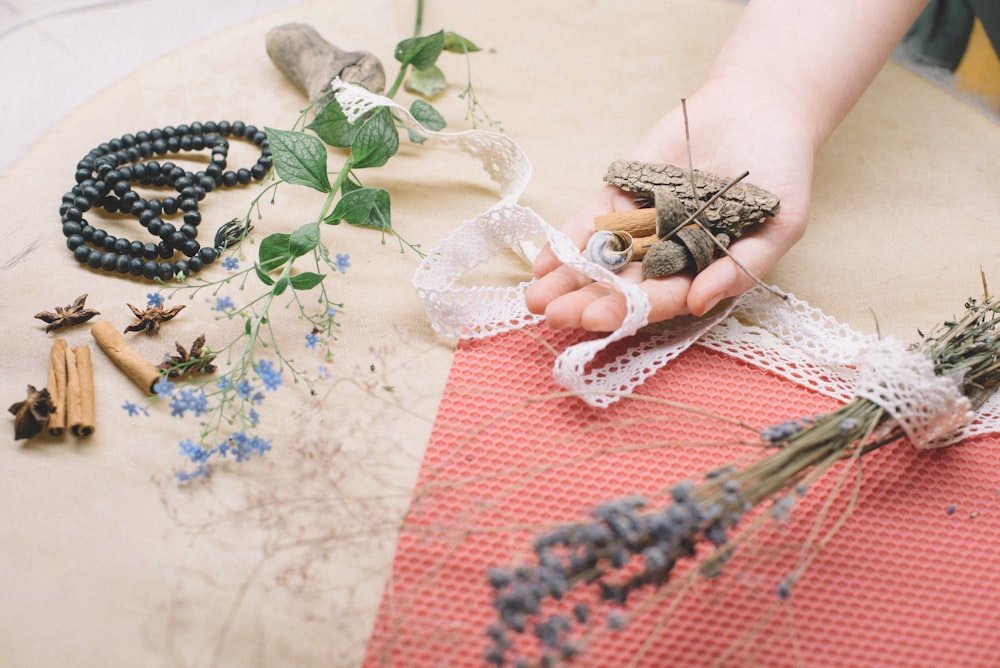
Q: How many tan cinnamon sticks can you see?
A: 5